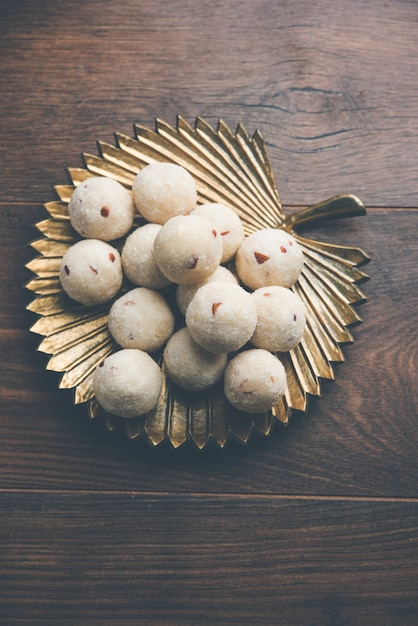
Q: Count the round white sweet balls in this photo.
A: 14